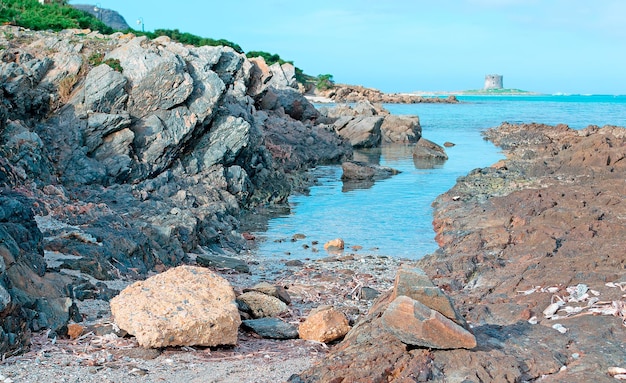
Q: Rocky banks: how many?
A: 2